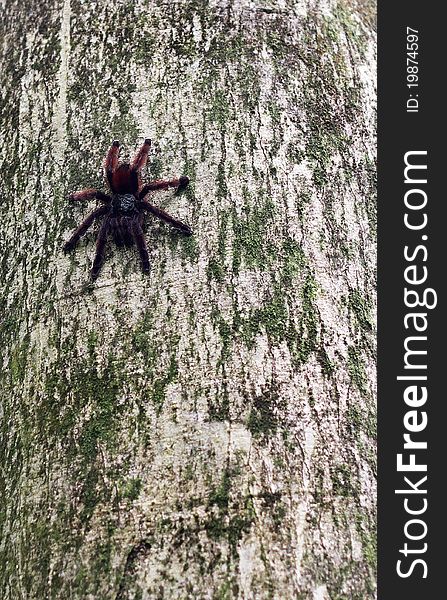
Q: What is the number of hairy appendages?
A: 8